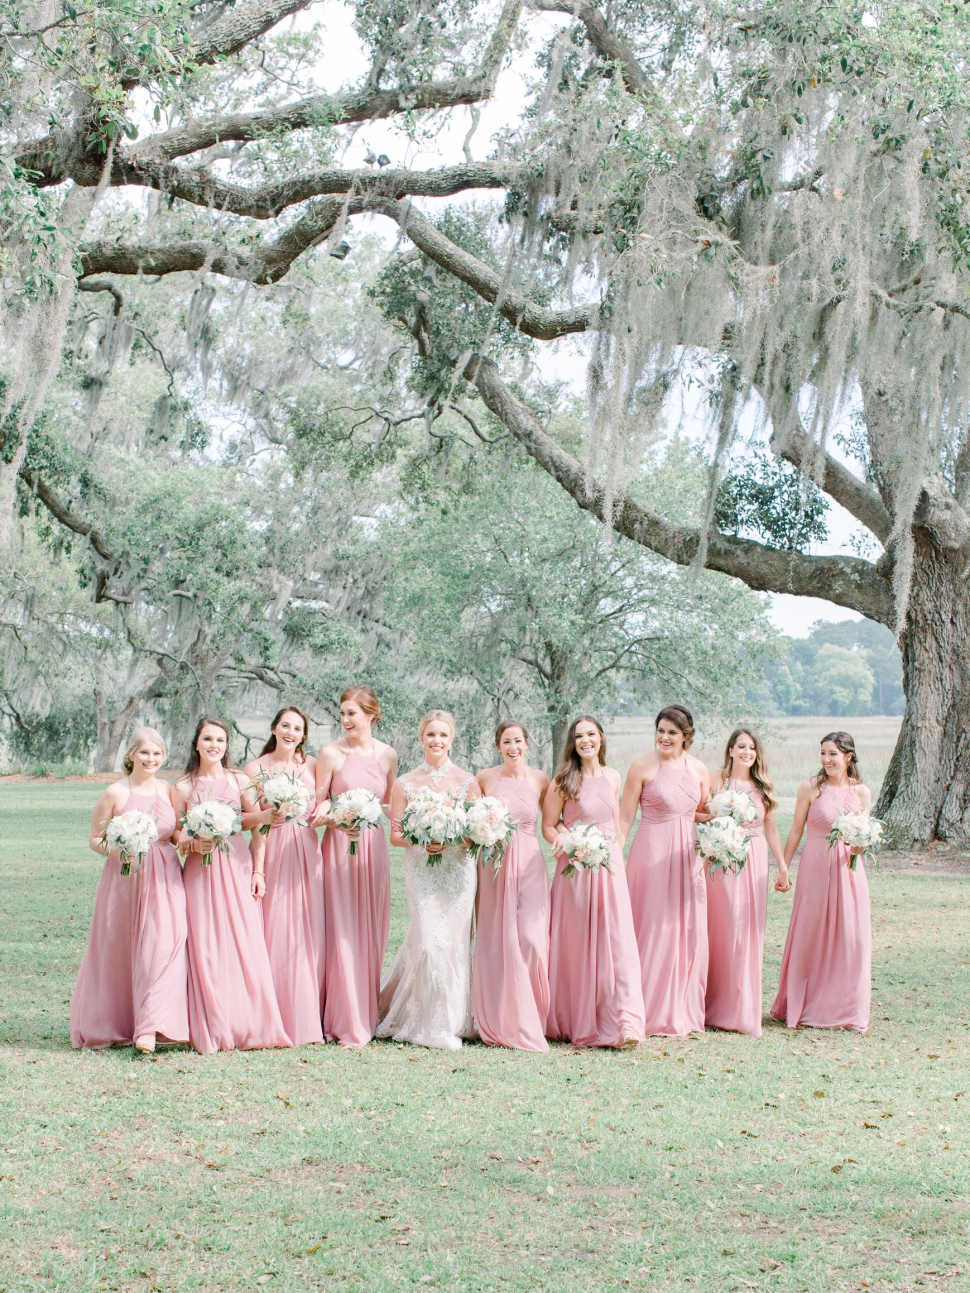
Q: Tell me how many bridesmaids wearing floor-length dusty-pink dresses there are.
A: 9